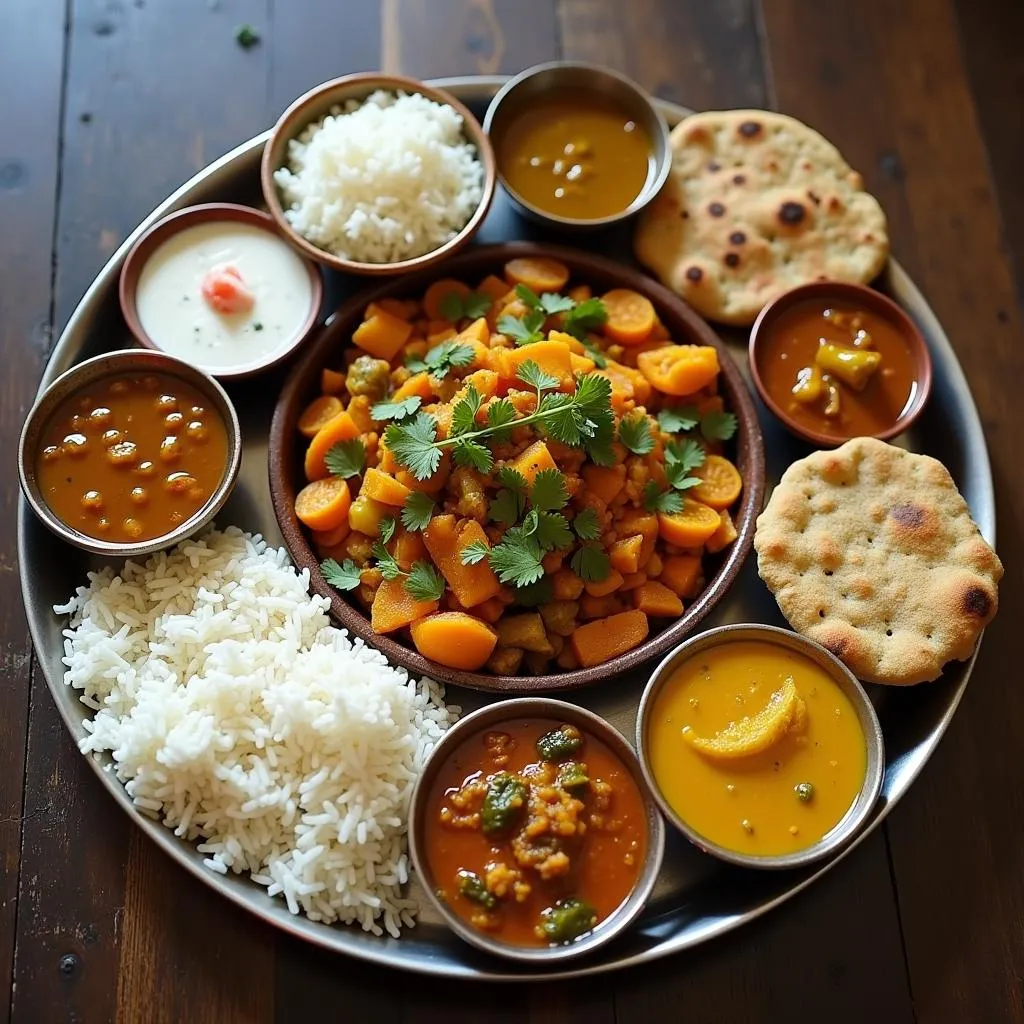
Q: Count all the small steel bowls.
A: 4